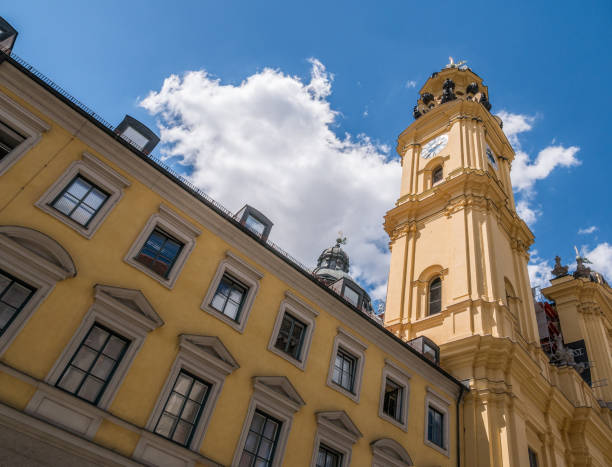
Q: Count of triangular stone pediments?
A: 4